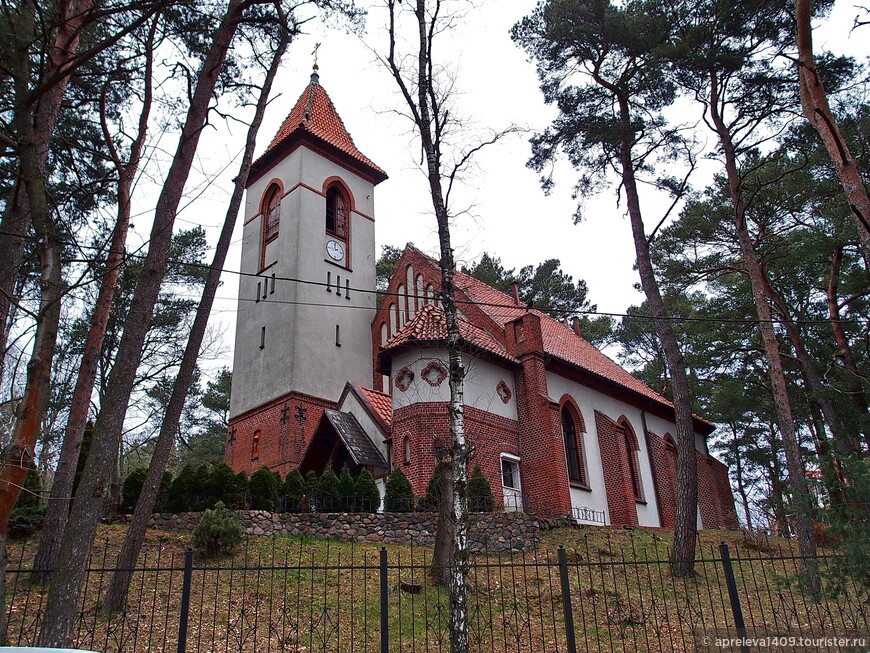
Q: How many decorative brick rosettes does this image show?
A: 3